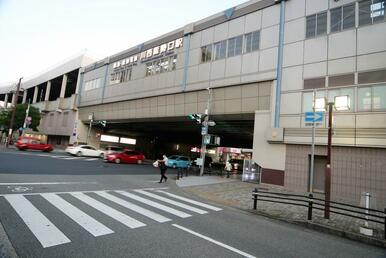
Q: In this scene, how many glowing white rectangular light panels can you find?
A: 2